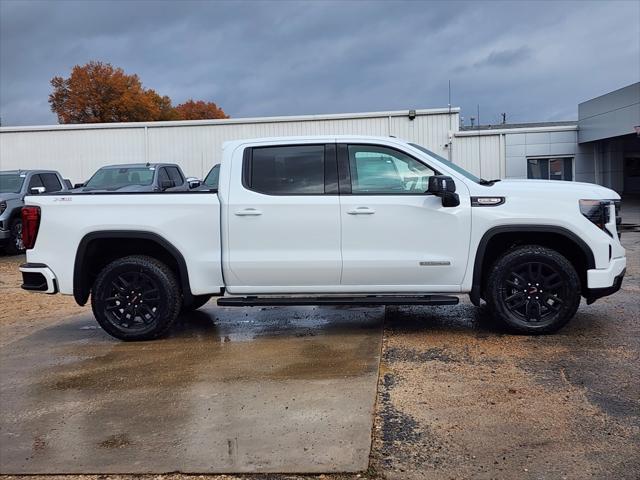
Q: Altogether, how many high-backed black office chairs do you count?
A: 0